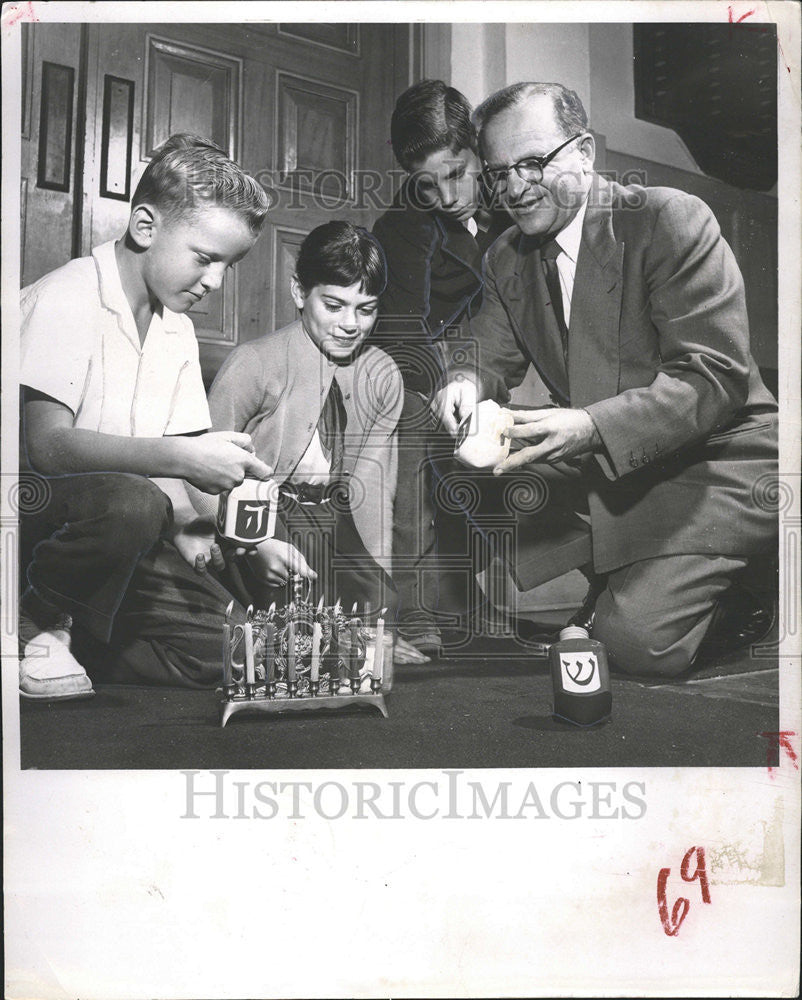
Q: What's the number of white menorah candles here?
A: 3